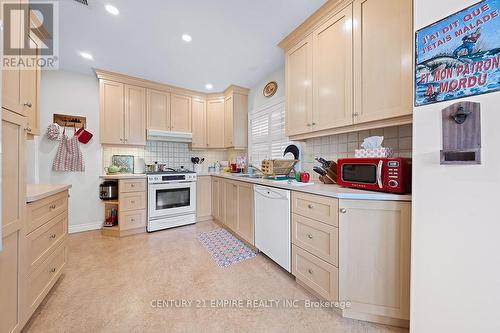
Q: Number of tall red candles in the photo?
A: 0